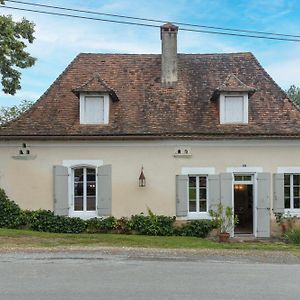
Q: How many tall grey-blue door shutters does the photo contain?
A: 2